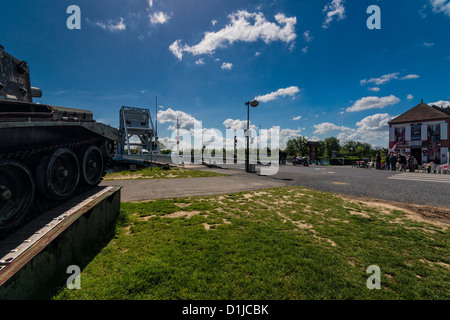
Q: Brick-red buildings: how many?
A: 1